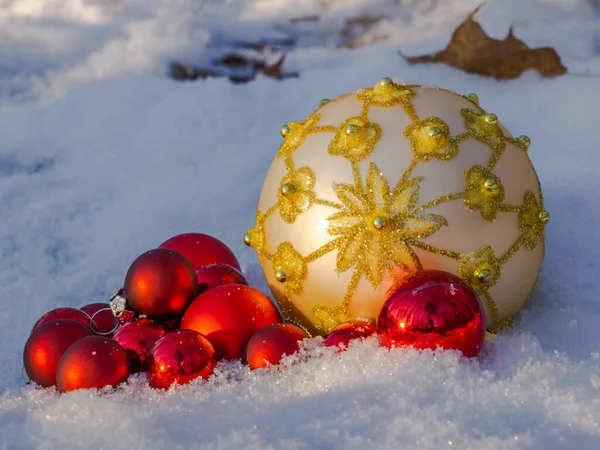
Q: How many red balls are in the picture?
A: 13